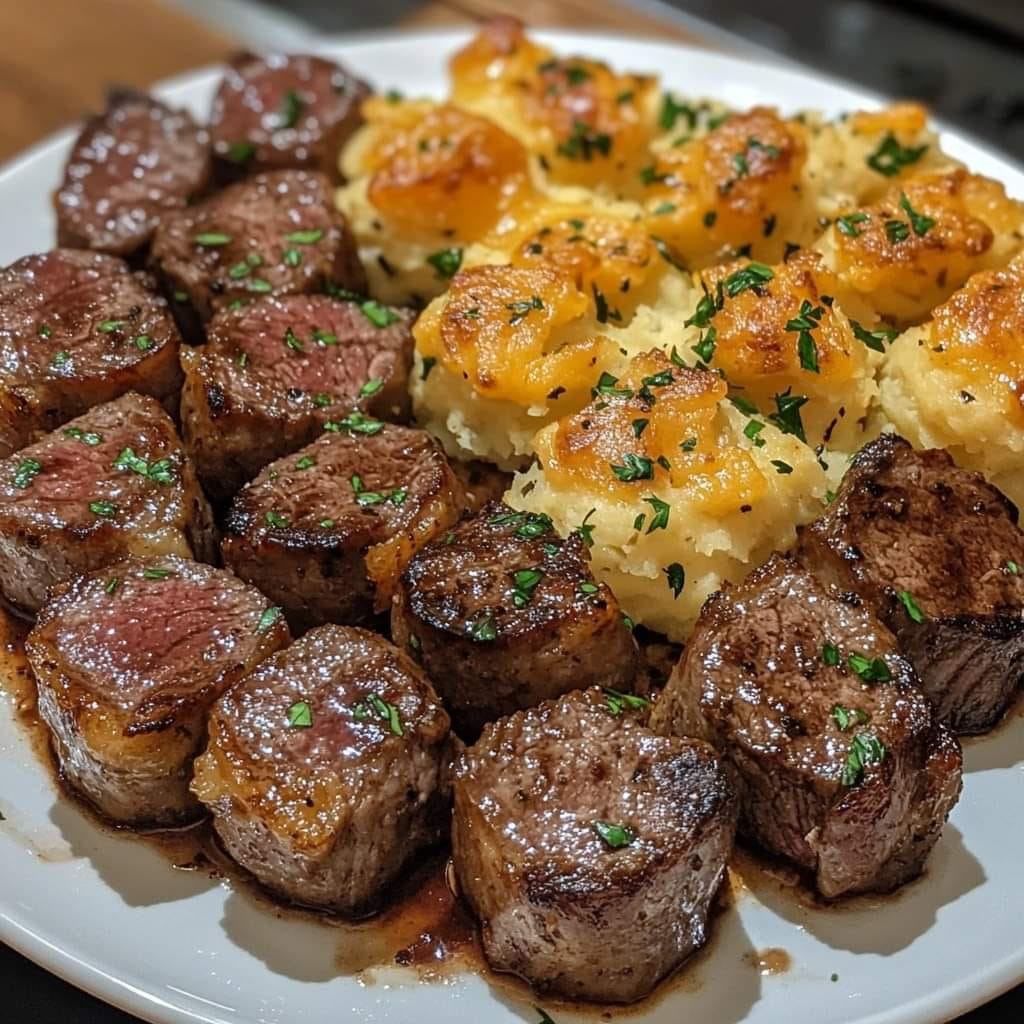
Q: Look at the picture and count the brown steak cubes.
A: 13